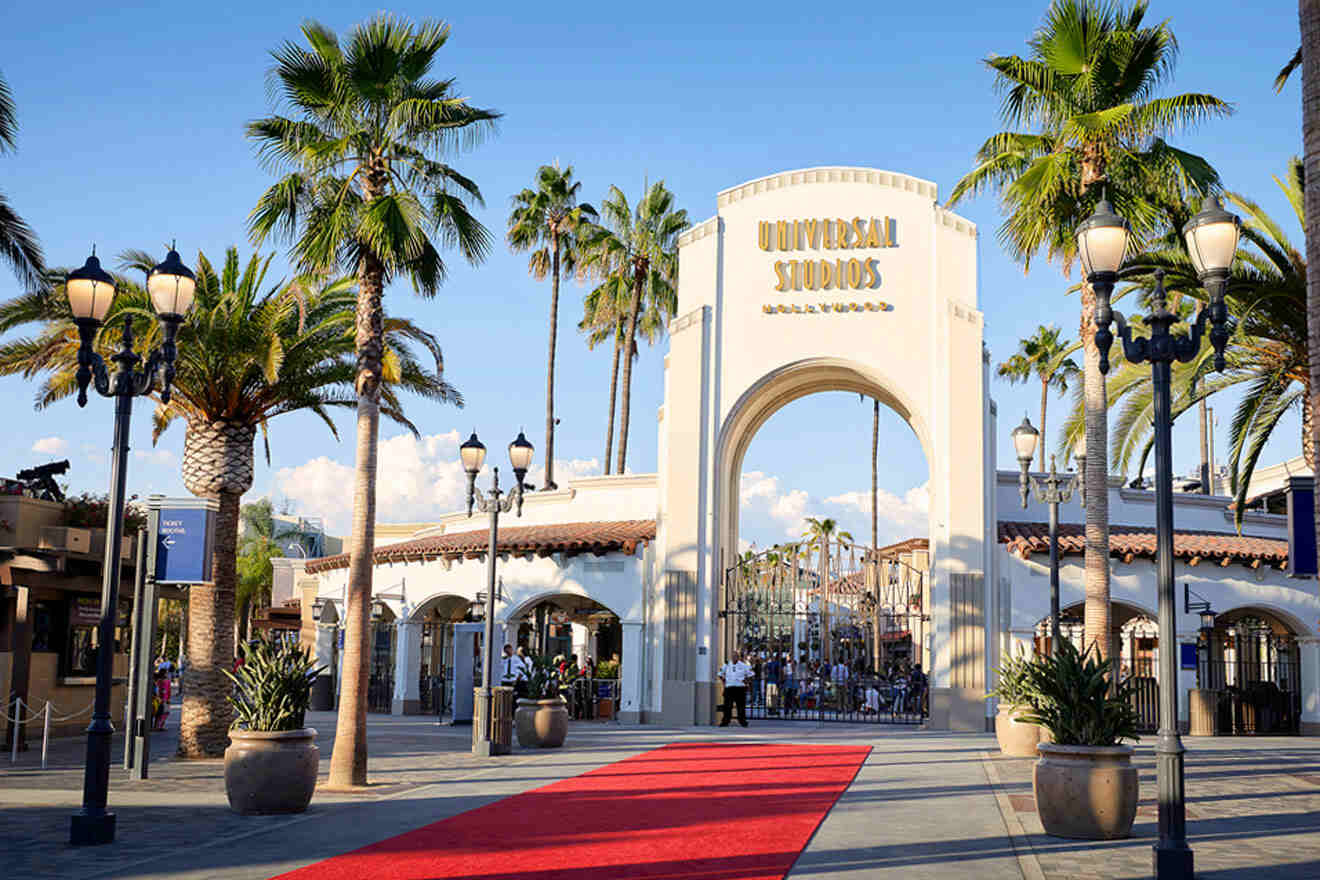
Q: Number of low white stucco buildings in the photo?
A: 2